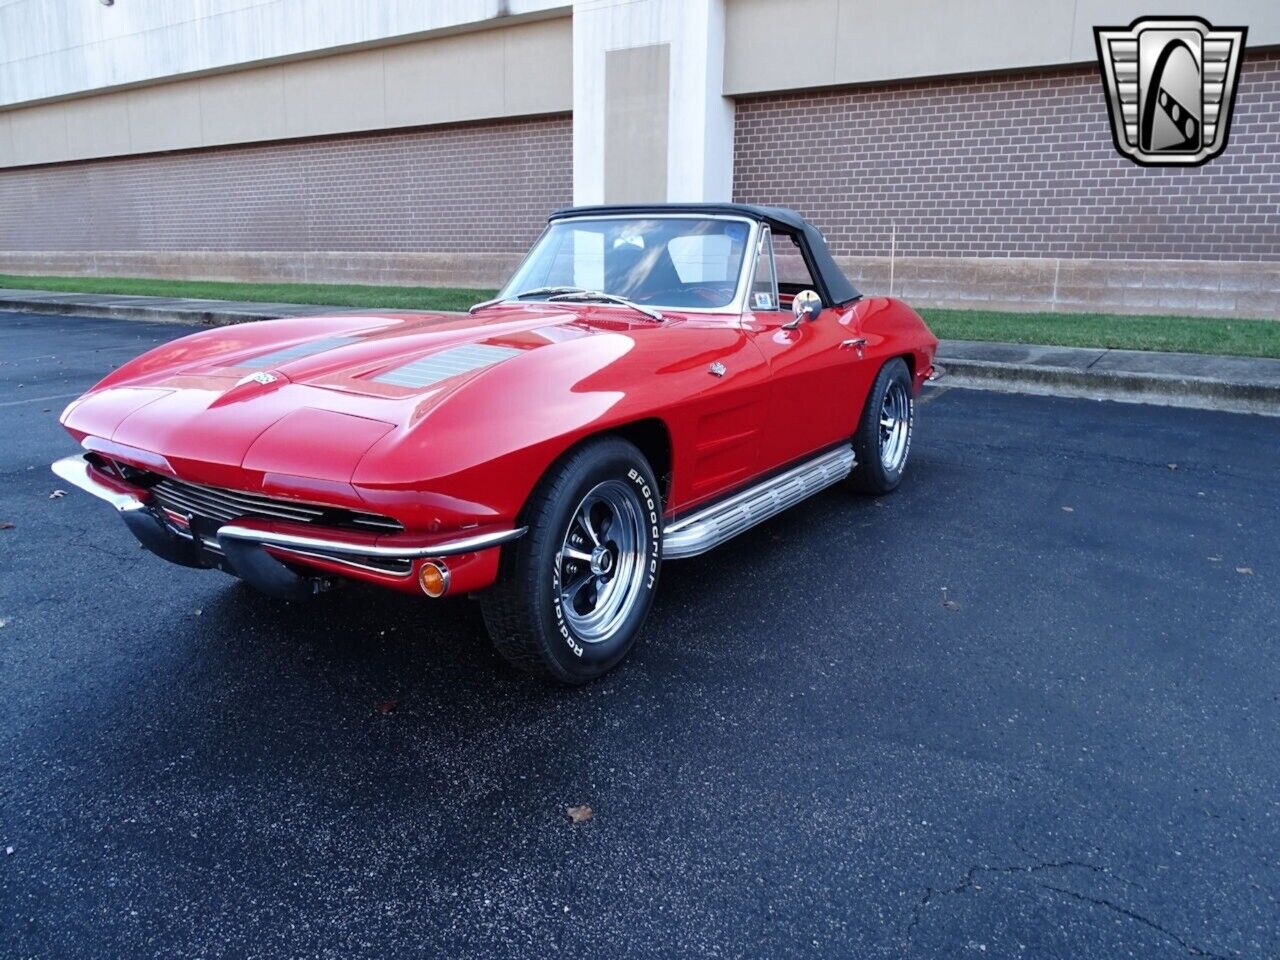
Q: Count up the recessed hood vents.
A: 2